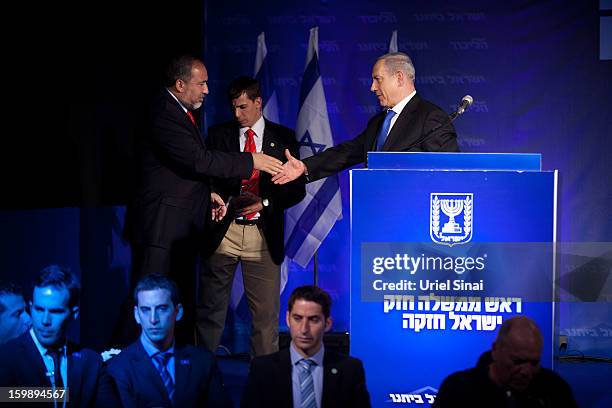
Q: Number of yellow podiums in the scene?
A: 0